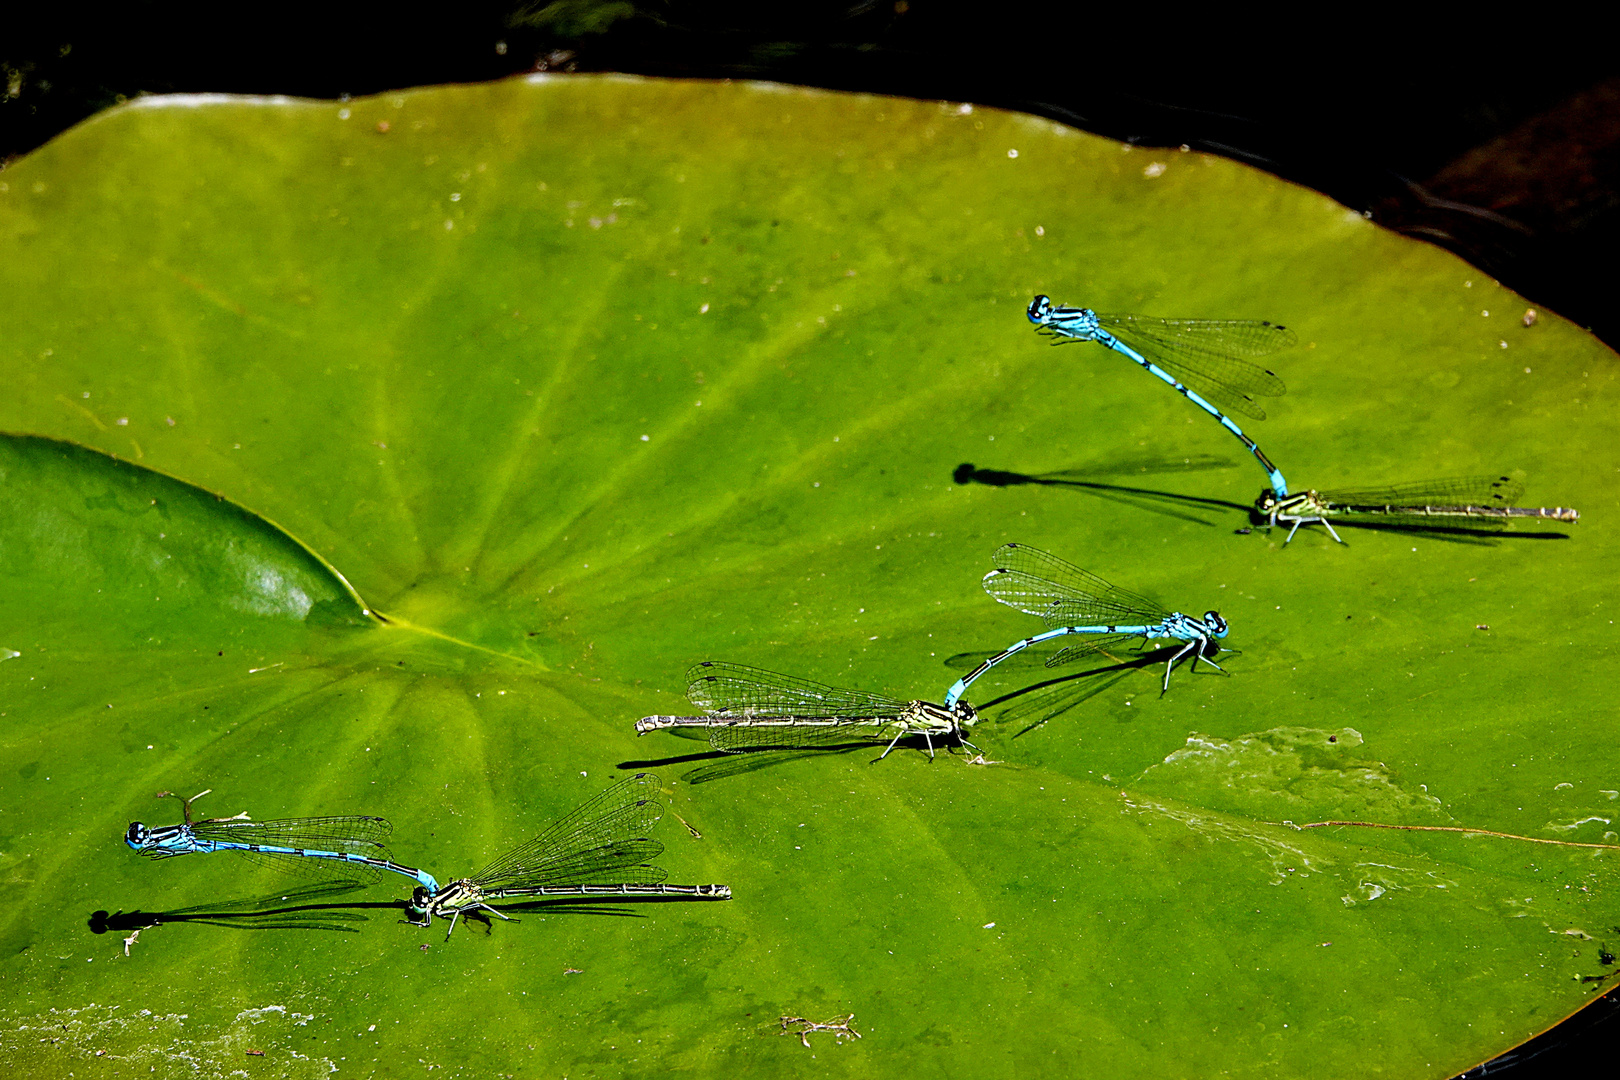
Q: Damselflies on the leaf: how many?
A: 6